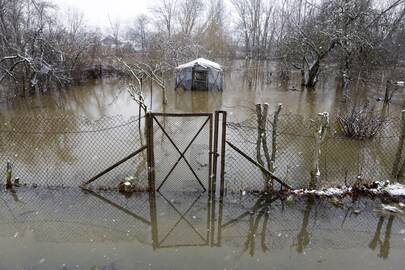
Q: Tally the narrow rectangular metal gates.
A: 1